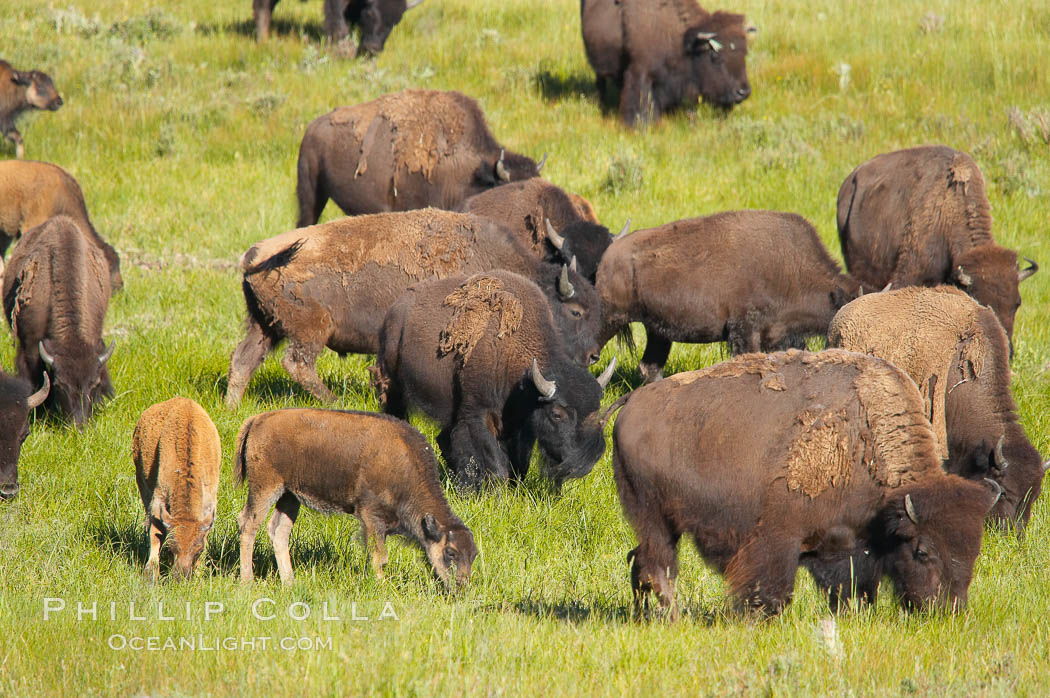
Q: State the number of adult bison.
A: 12